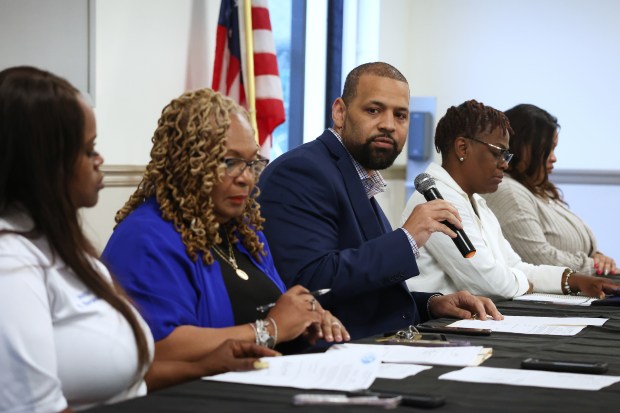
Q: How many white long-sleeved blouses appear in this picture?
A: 1